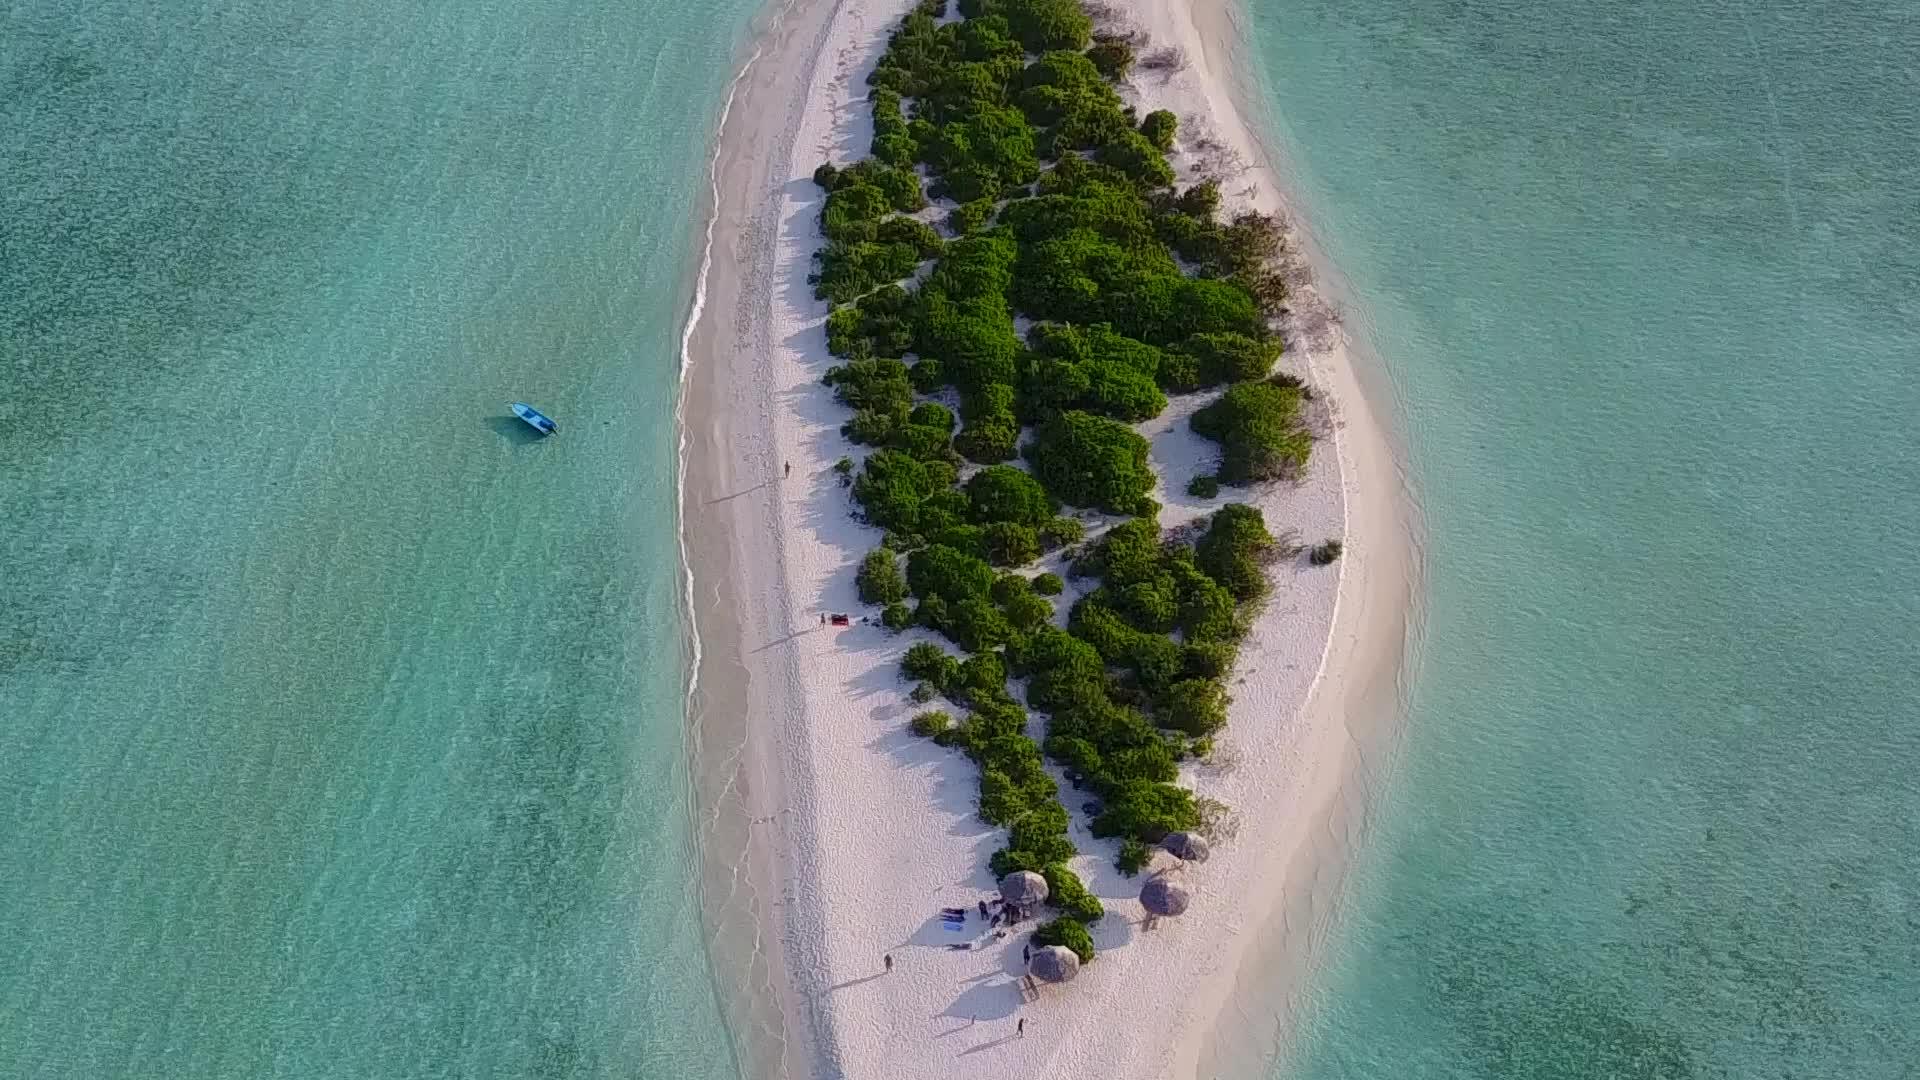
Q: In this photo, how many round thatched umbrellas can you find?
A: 4